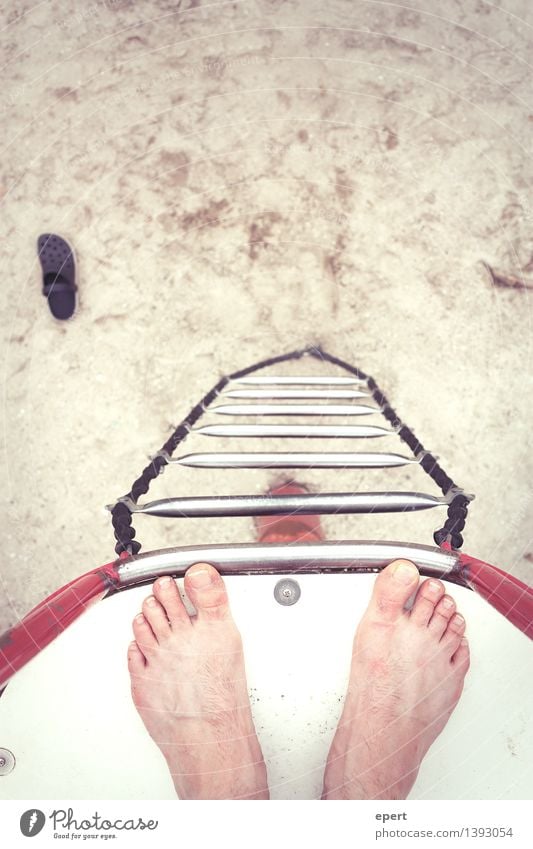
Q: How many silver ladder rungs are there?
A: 6